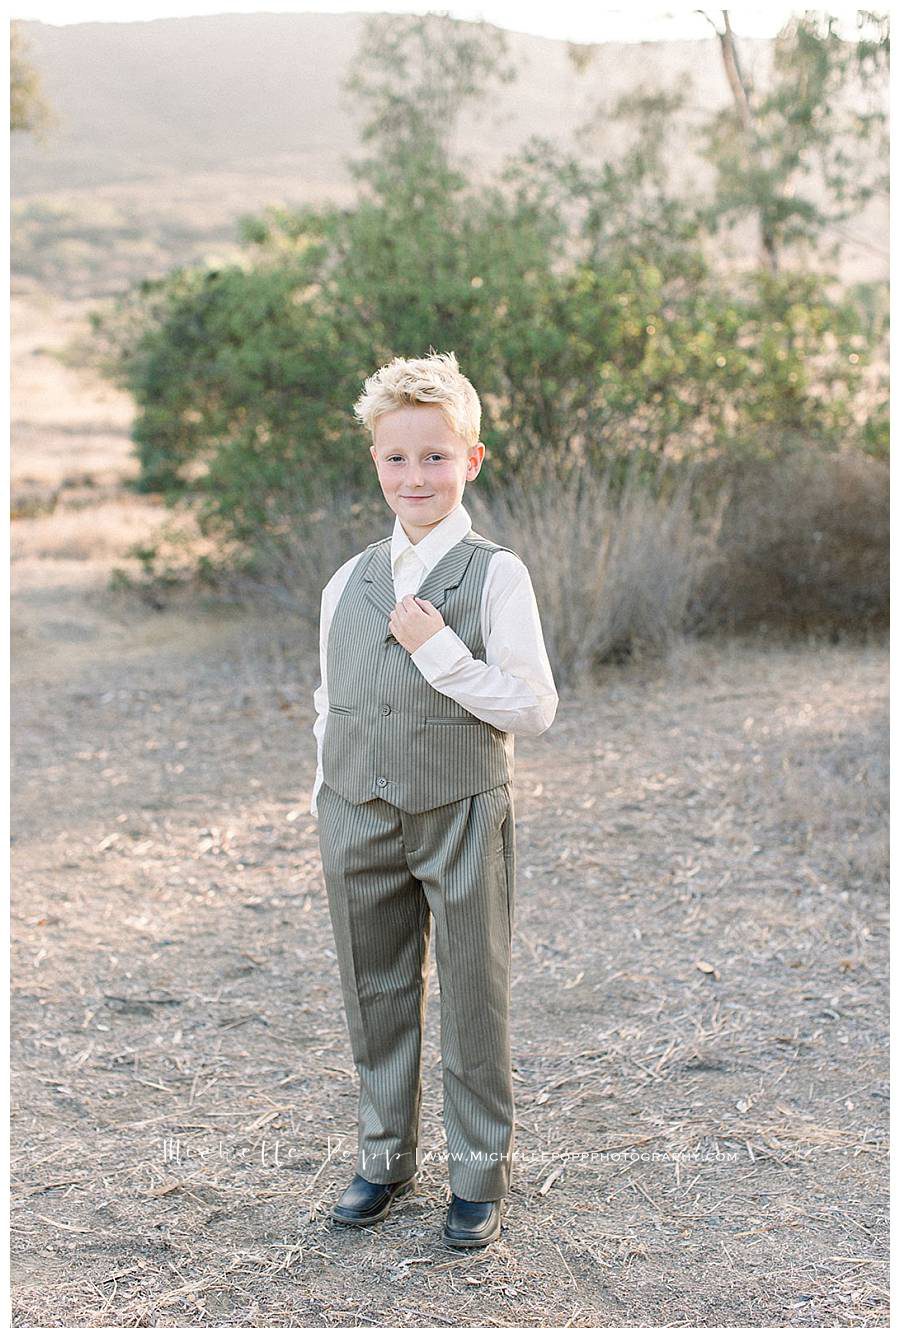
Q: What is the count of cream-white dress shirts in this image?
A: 1